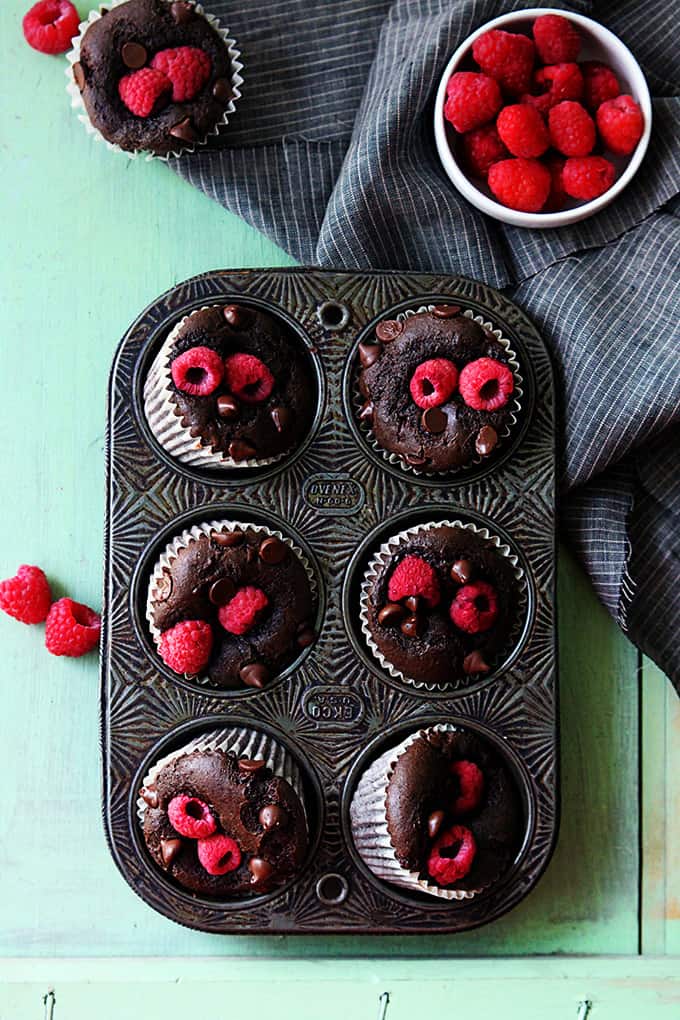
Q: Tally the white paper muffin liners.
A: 7